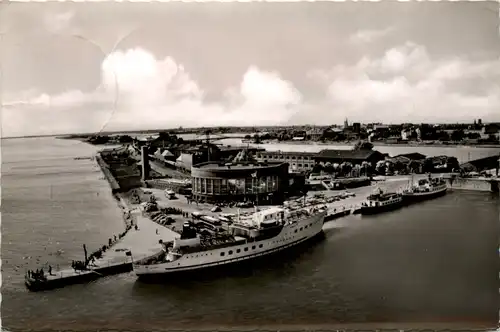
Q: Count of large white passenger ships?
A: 1